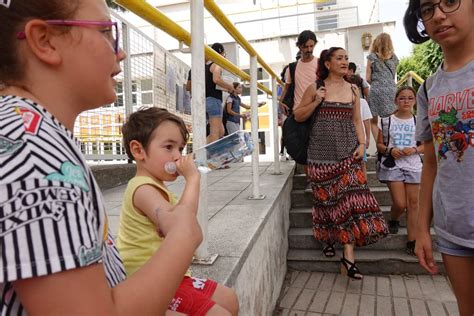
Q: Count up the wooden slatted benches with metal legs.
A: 0